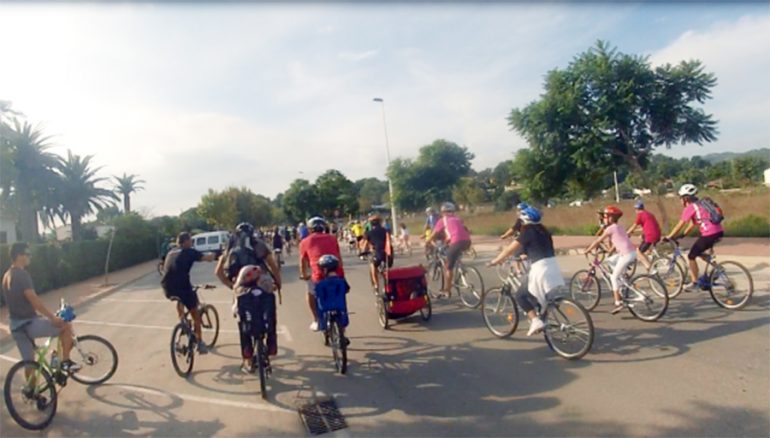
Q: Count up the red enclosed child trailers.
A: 1